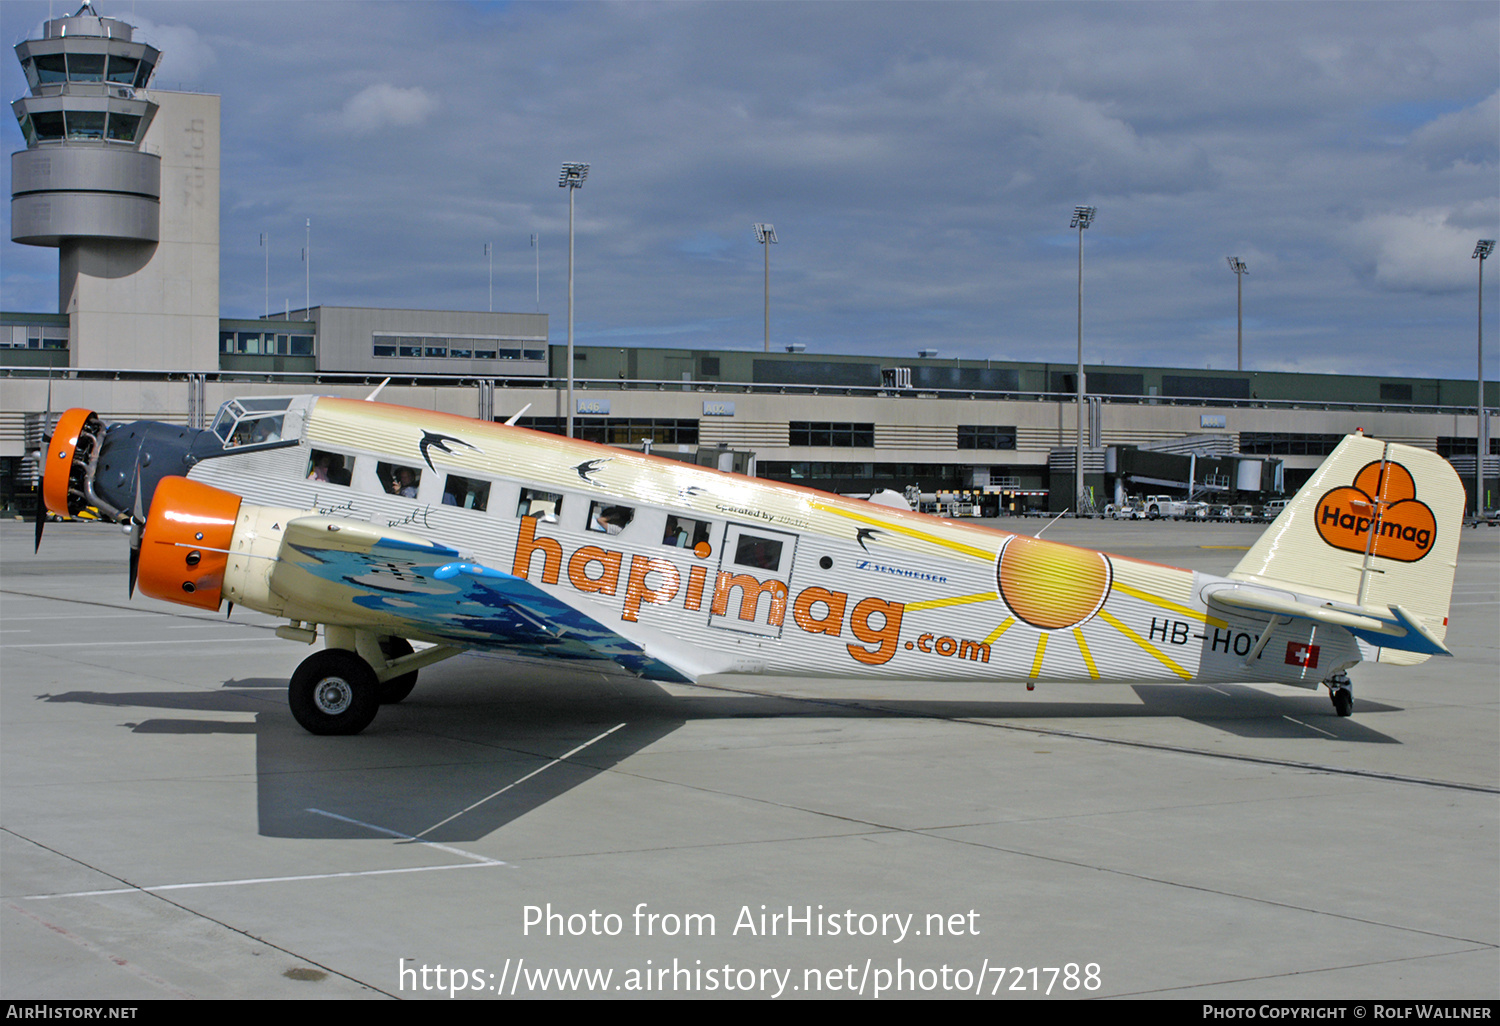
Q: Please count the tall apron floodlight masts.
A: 5